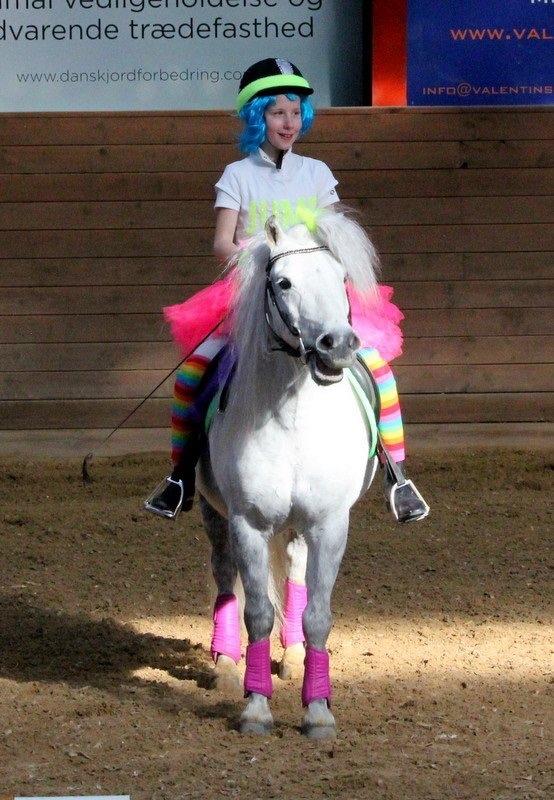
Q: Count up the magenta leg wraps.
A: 4